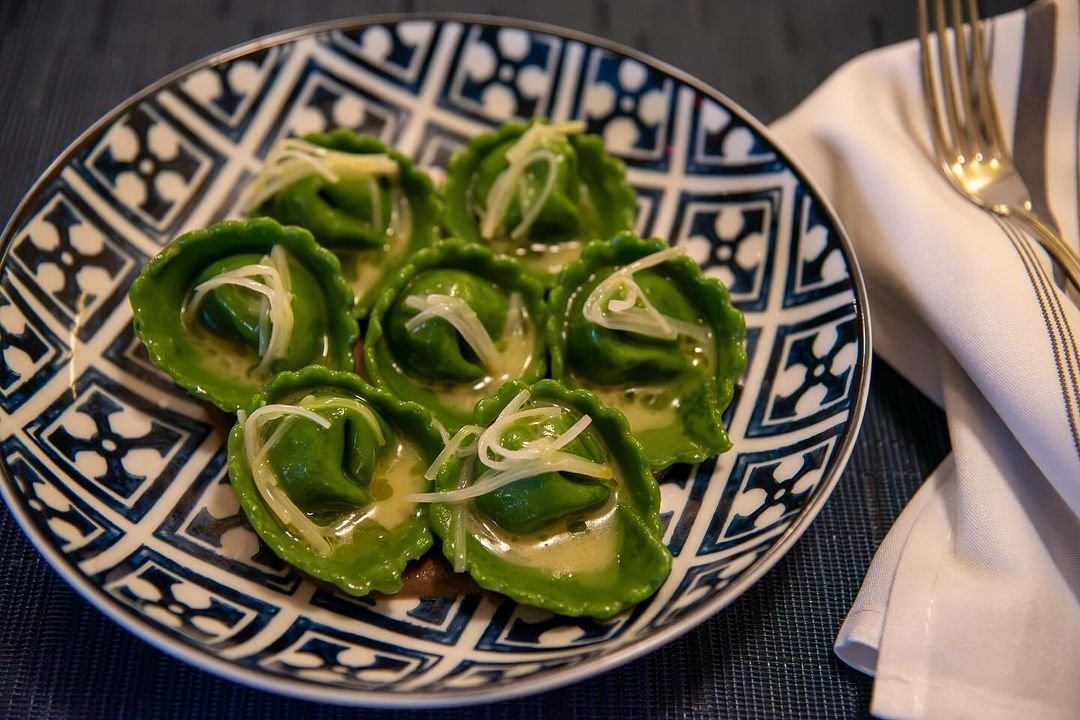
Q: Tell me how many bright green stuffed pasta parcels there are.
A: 7